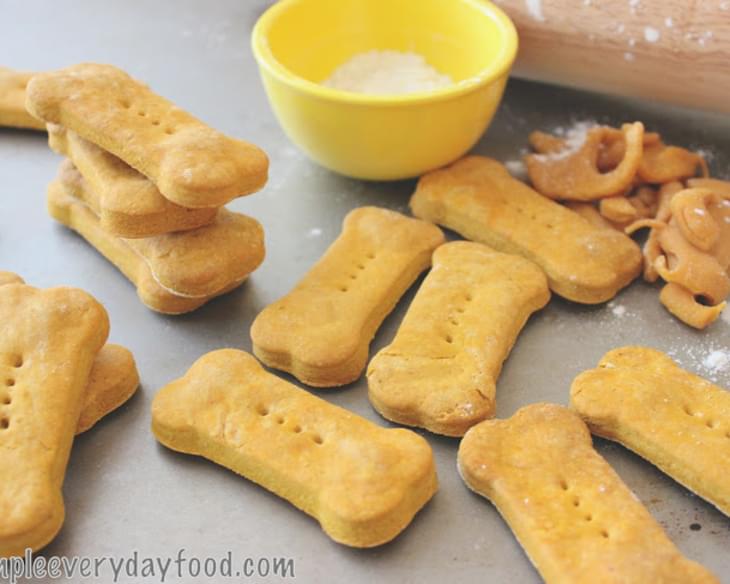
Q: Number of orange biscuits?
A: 13